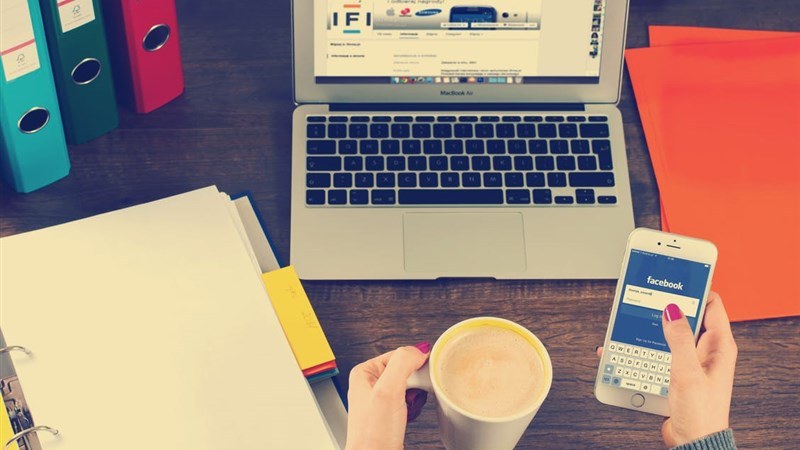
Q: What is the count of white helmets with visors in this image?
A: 0